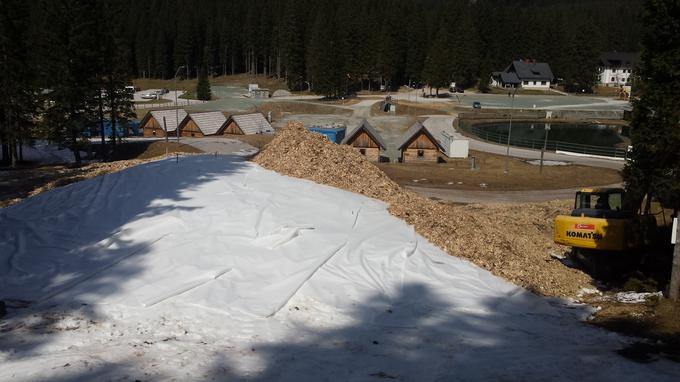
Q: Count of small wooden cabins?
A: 5